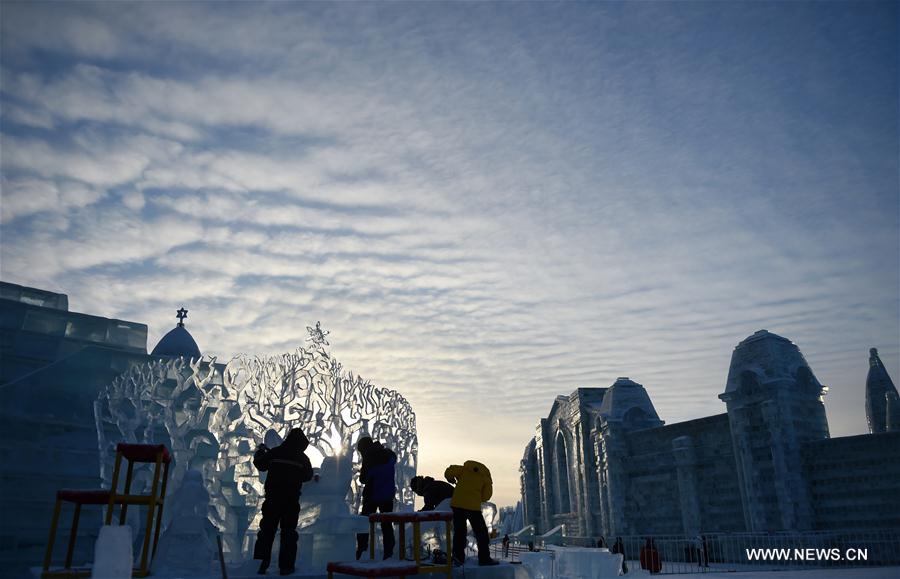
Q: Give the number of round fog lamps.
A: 0